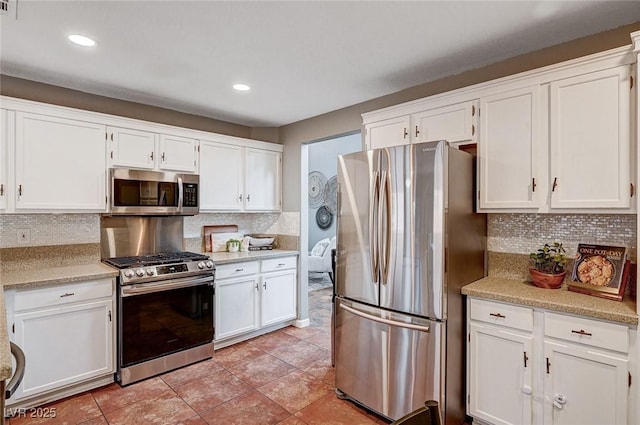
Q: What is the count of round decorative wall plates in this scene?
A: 3